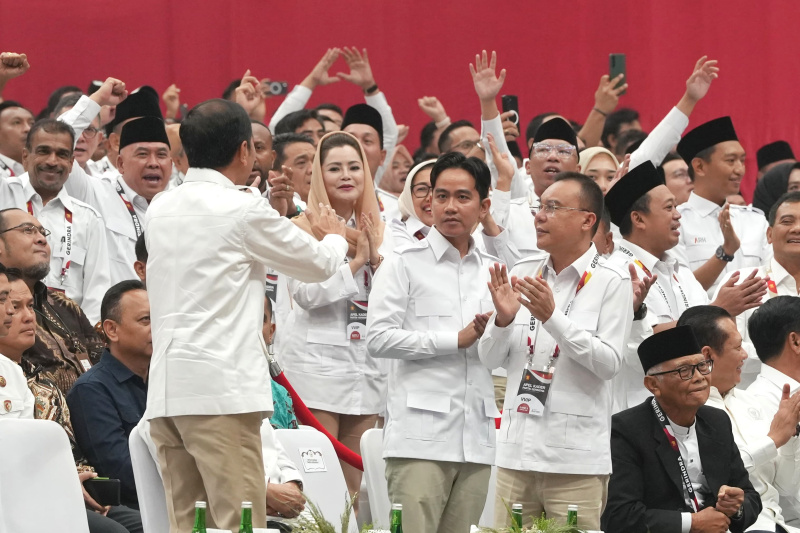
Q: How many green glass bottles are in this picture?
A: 5